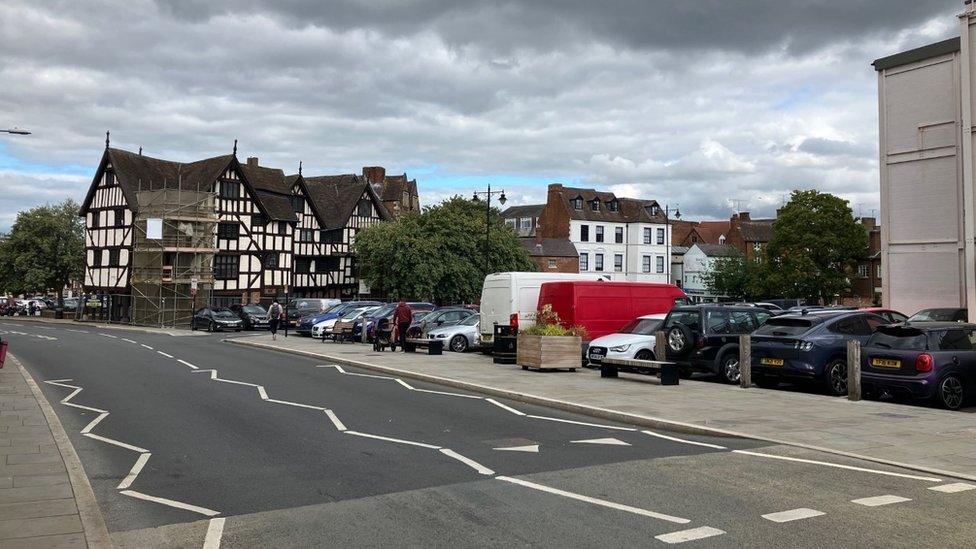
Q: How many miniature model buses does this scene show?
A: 0